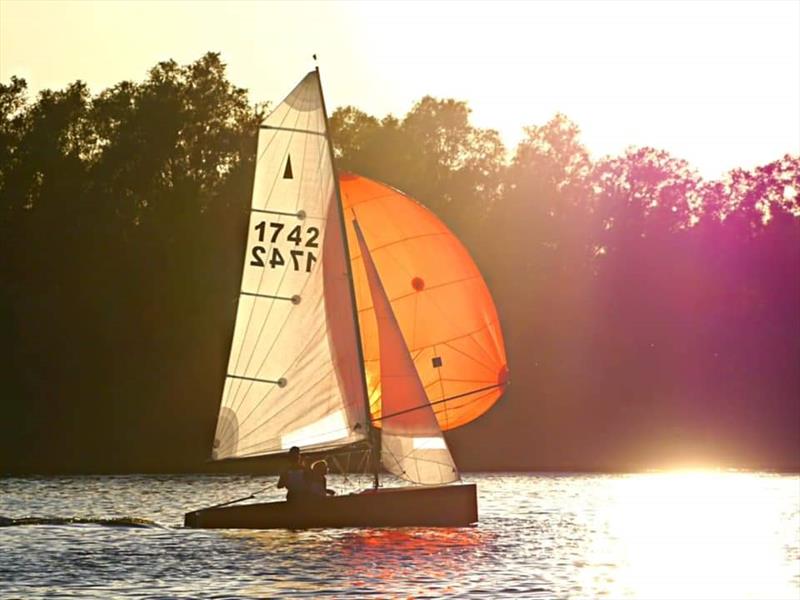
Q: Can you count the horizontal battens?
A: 4